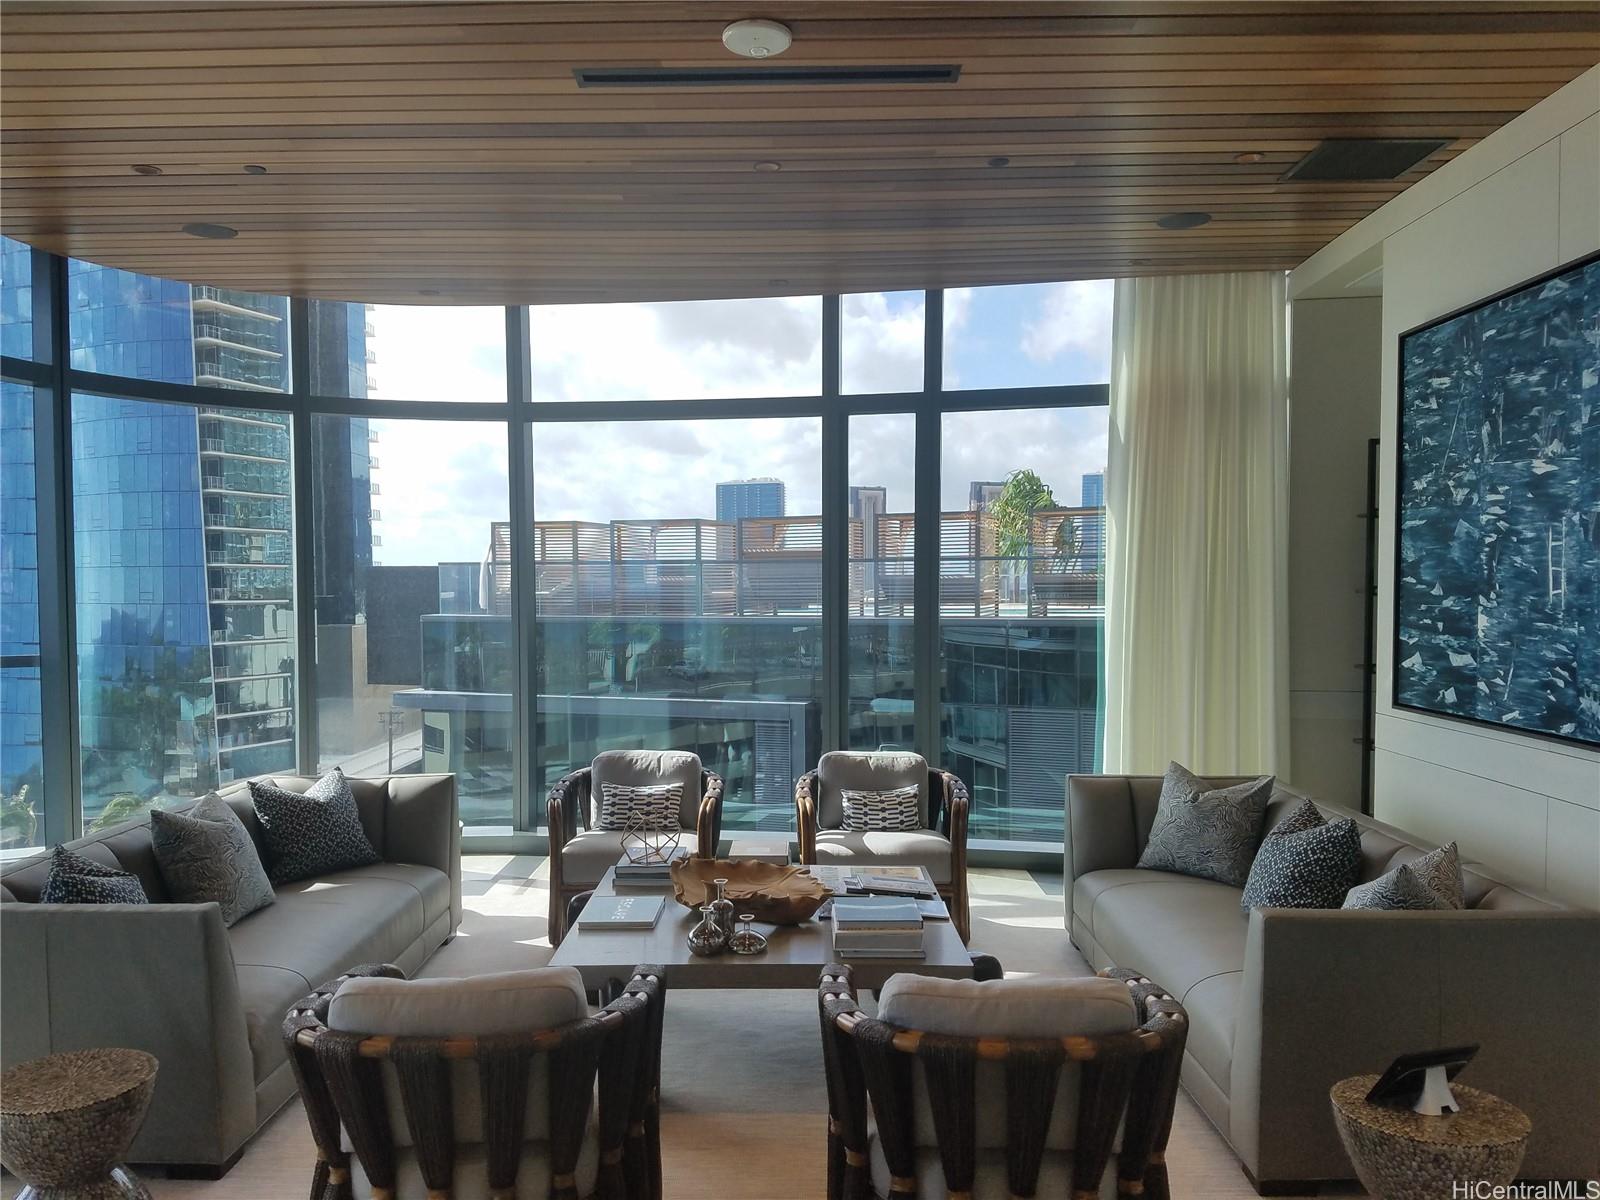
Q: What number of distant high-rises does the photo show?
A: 4